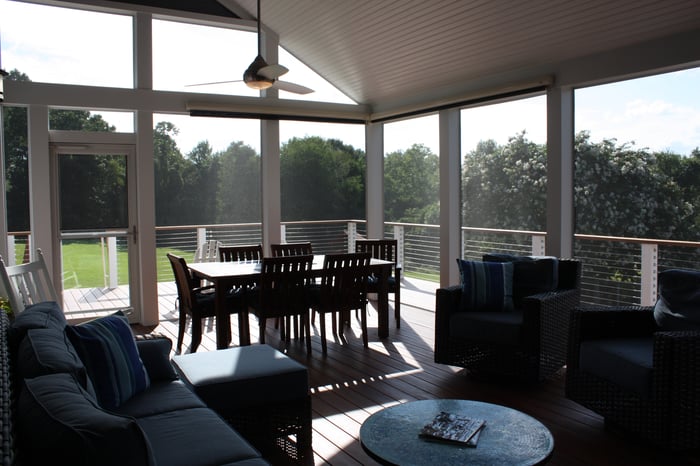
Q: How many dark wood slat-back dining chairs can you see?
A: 6